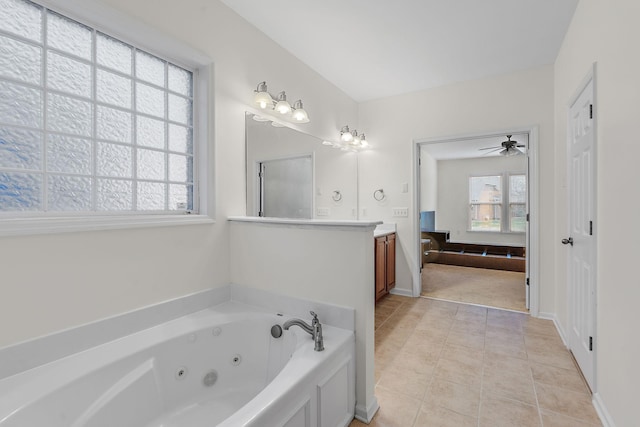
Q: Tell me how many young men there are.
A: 0